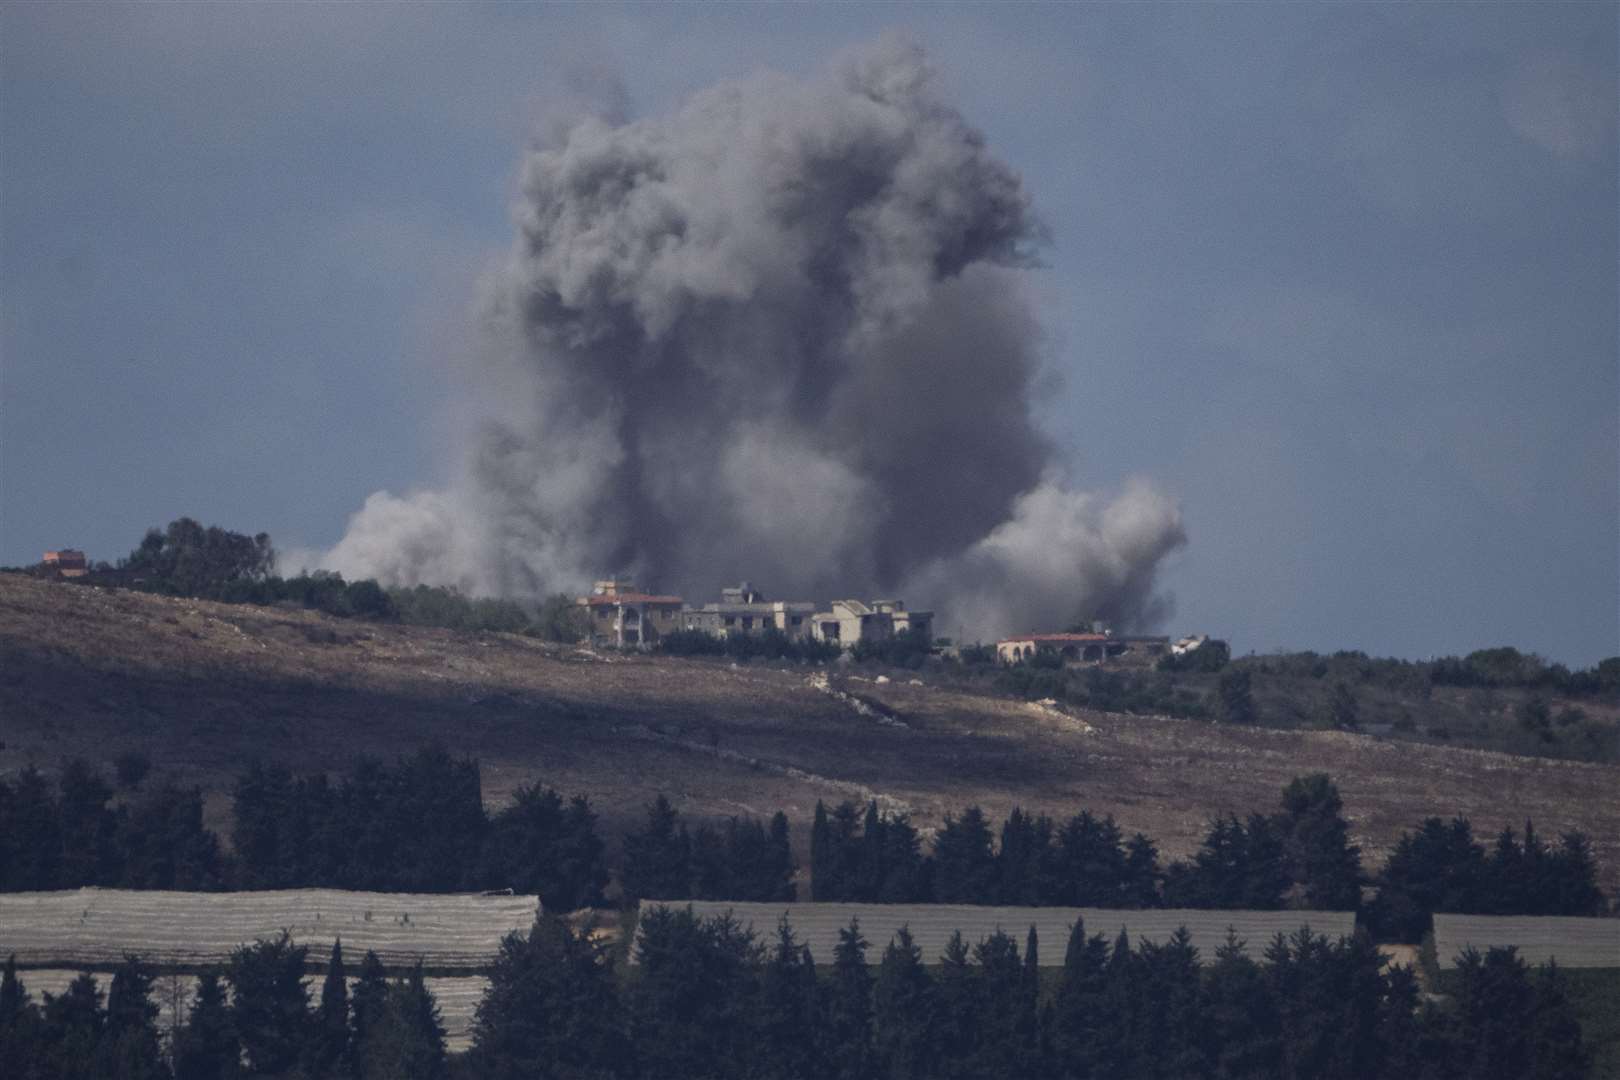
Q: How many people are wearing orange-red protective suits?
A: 0